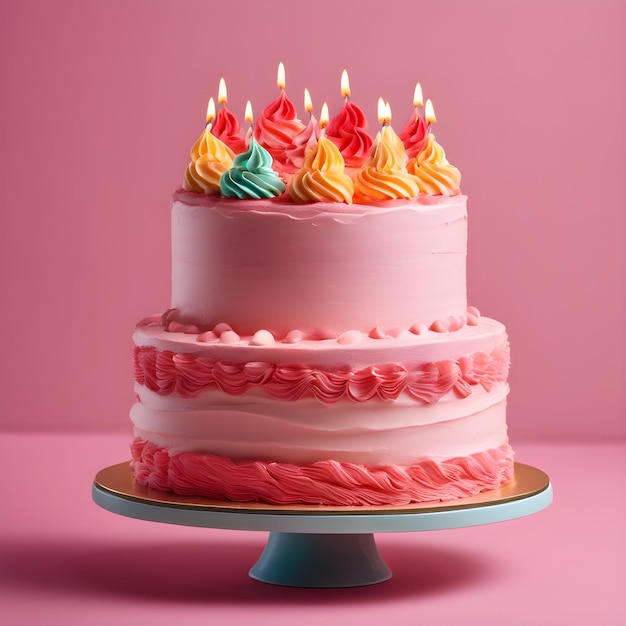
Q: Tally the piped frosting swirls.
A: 10